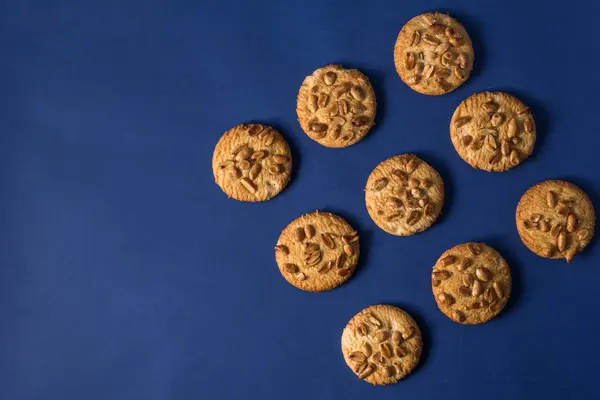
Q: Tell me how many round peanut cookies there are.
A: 9